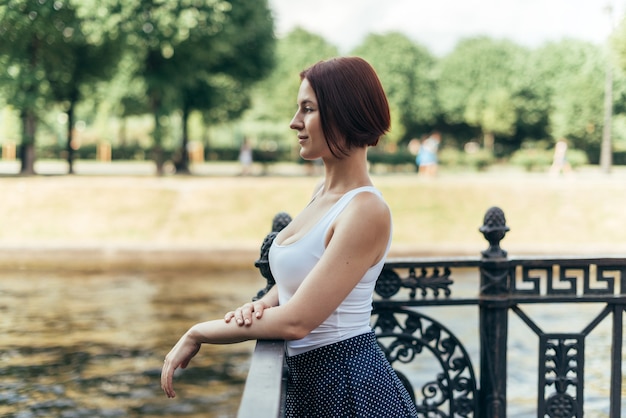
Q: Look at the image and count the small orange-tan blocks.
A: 3